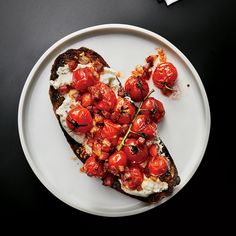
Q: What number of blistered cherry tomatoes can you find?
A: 14